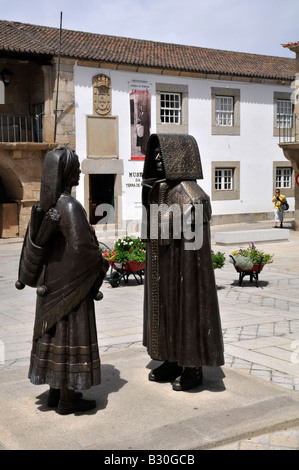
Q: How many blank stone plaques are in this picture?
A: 1